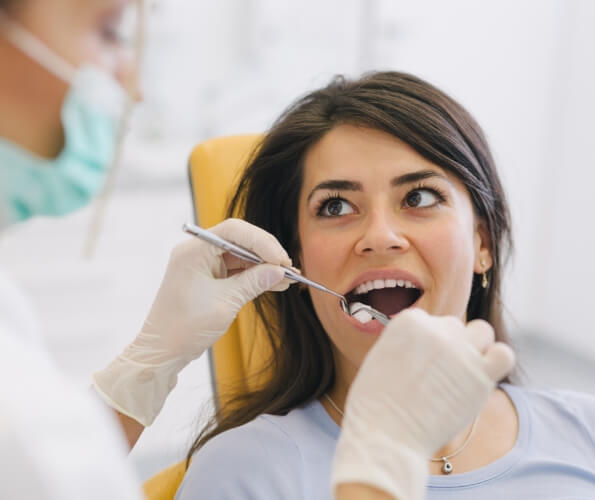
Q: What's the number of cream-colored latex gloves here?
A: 2